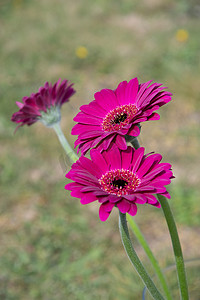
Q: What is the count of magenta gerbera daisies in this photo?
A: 3